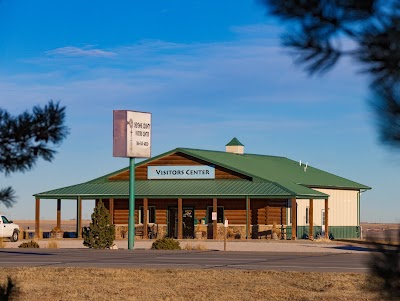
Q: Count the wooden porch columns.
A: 11